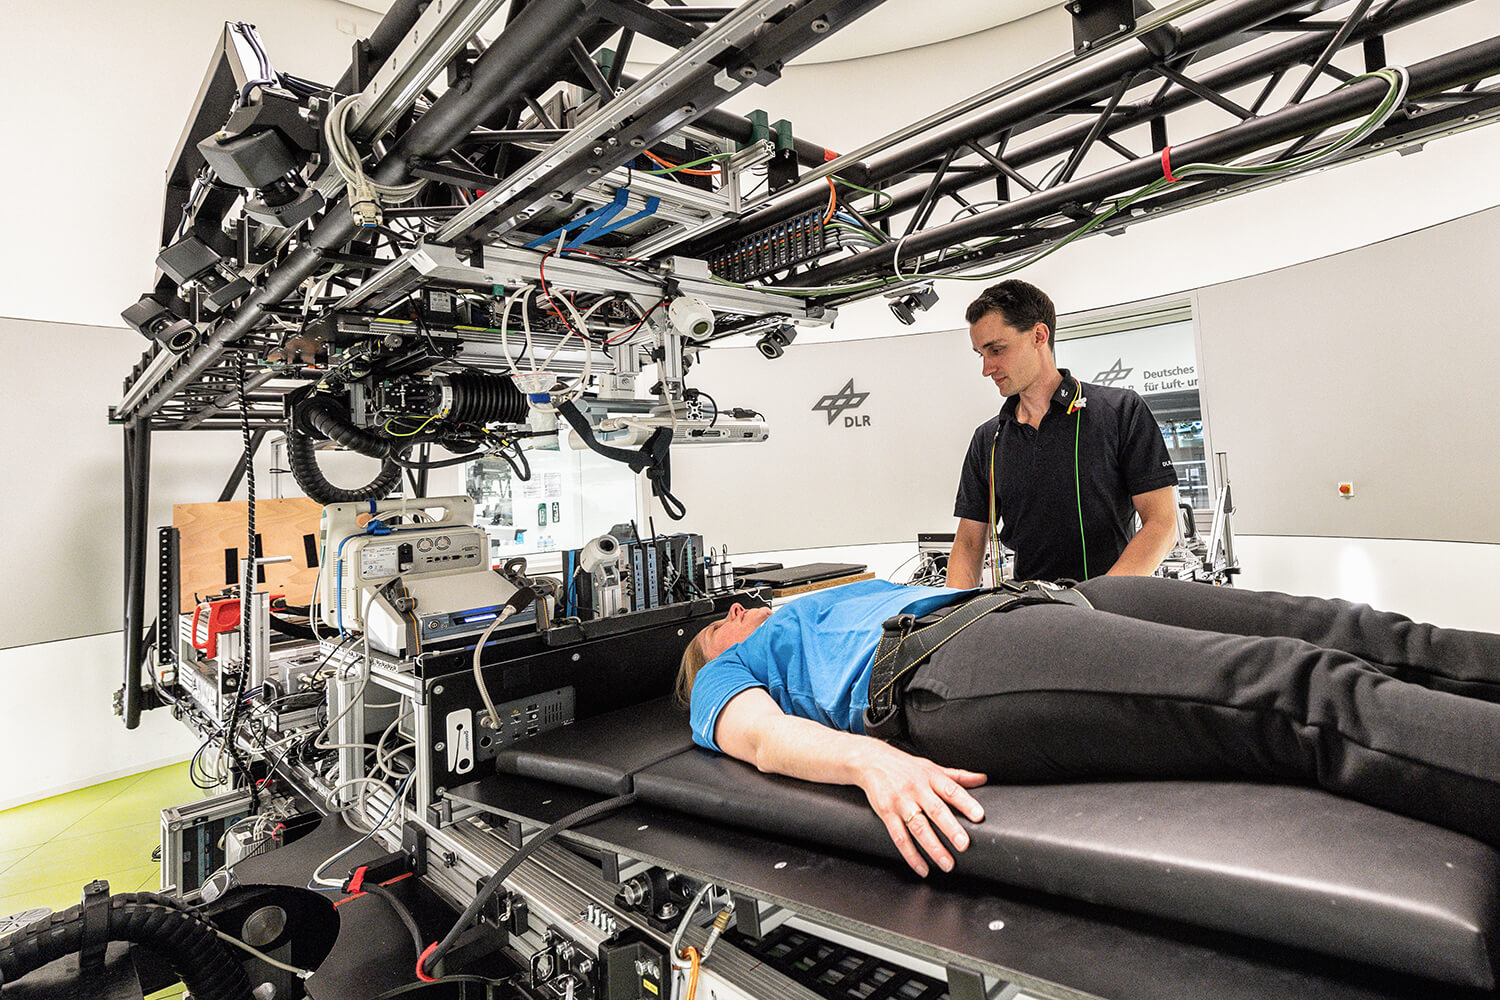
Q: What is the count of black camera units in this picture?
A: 5